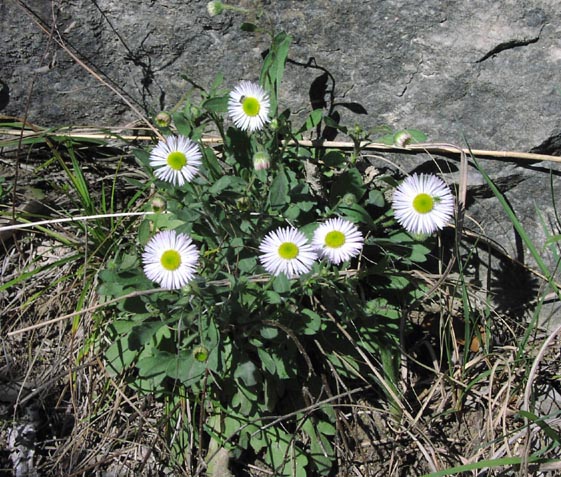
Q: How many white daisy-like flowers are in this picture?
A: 6